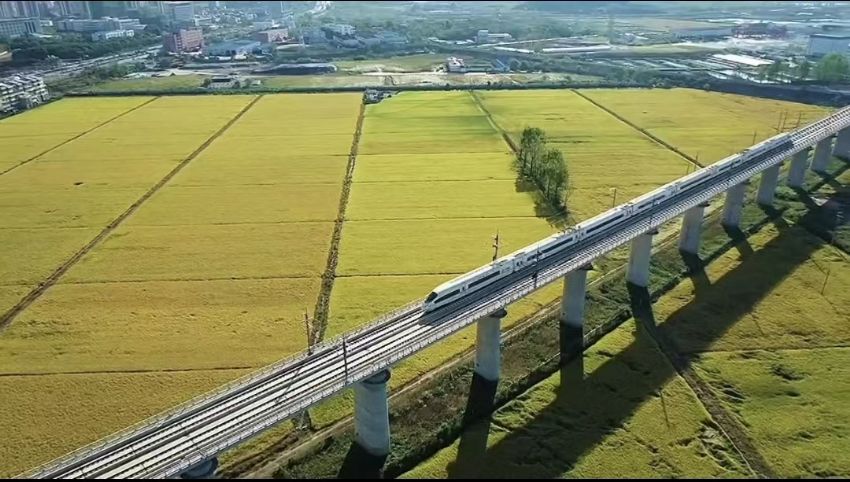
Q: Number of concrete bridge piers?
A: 11